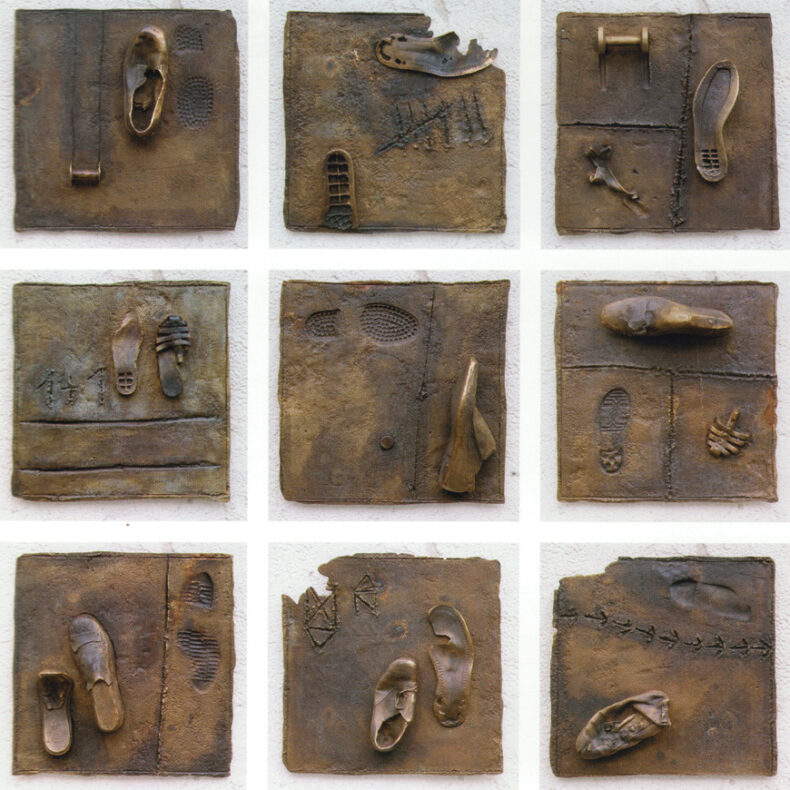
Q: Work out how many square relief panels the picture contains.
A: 9